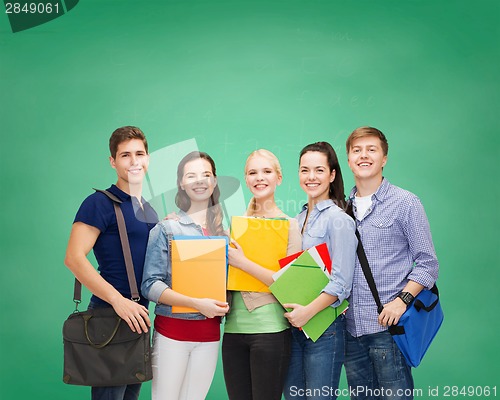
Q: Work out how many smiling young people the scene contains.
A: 5